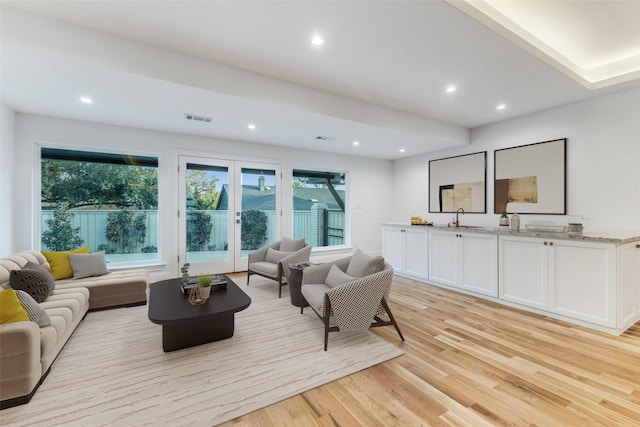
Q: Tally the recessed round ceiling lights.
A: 7